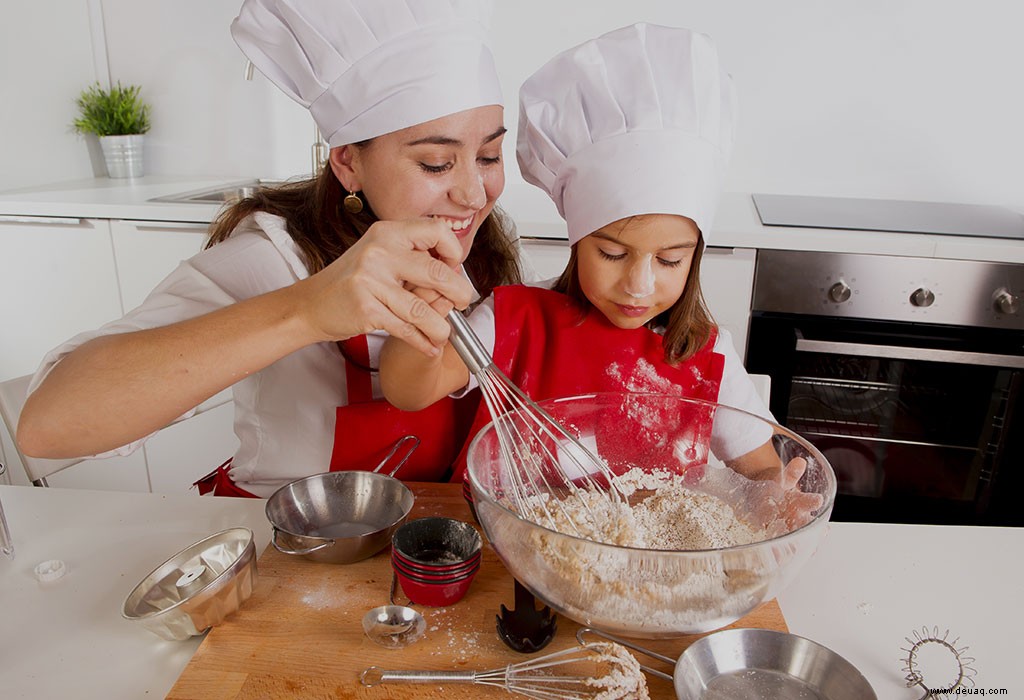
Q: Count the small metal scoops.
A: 1